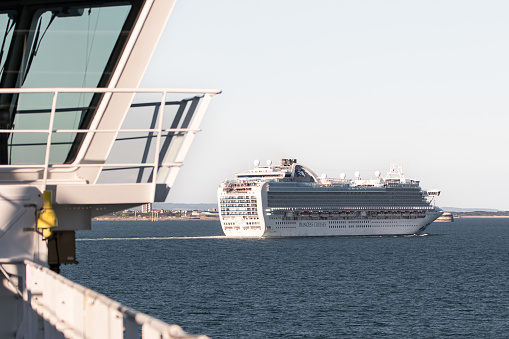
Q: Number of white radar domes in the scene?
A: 6